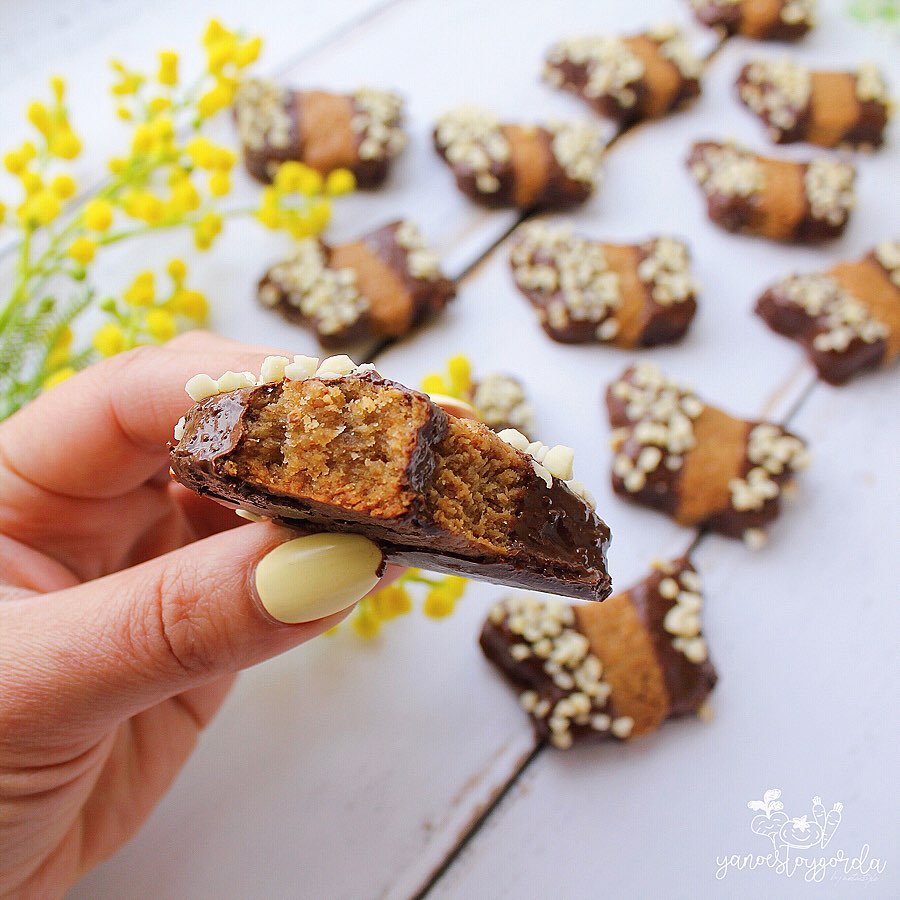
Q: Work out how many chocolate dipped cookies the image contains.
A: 13